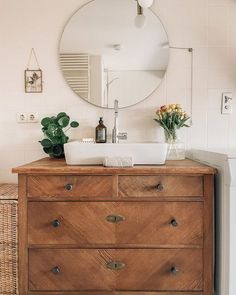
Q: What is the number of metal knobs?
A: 6